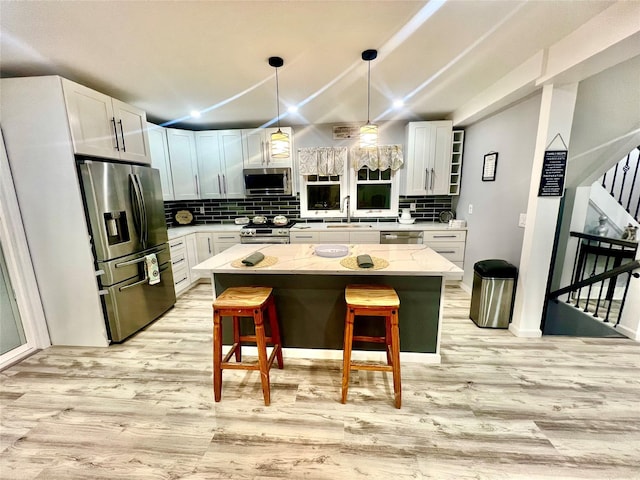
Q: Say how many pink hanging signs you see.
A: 0